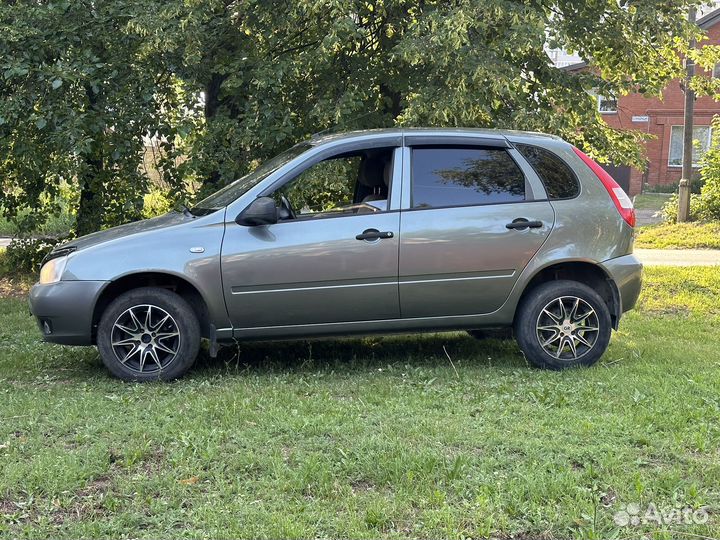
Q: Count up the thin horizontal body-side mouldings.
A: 2